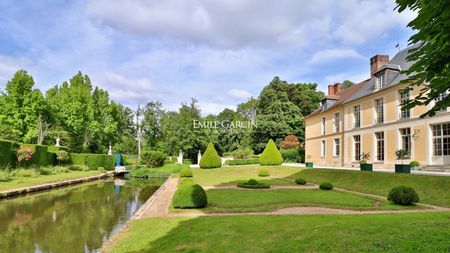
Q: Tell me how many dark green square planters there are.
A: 3